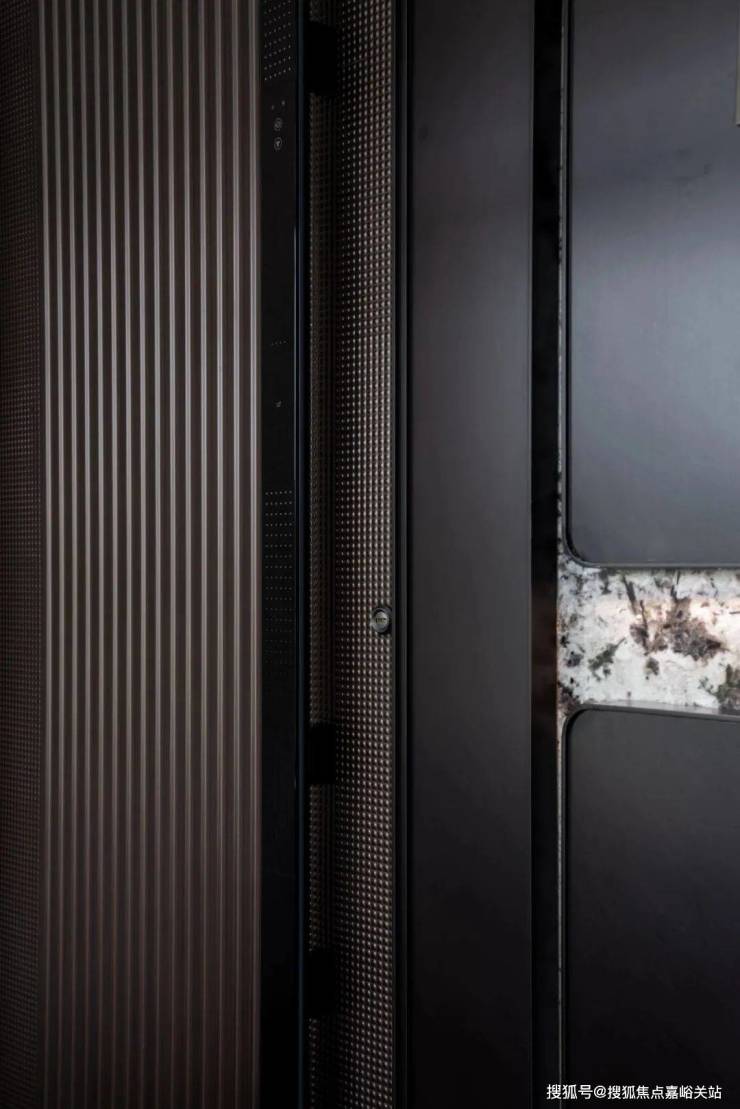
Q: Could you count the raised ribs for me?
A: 15